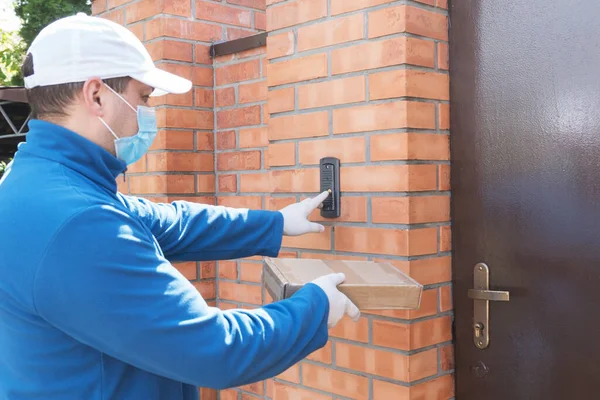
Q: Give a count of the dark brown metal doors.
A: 1